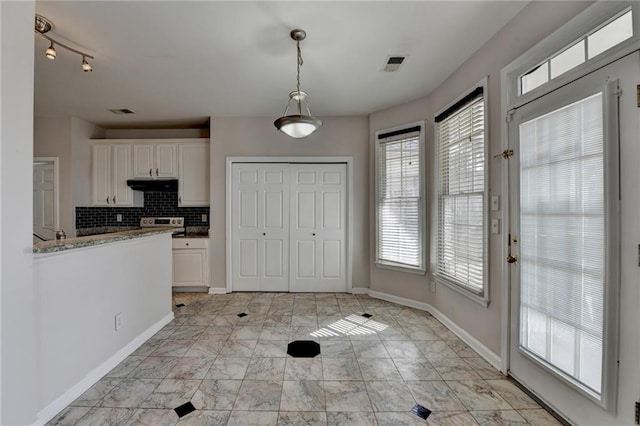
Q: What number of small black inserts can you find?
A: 5